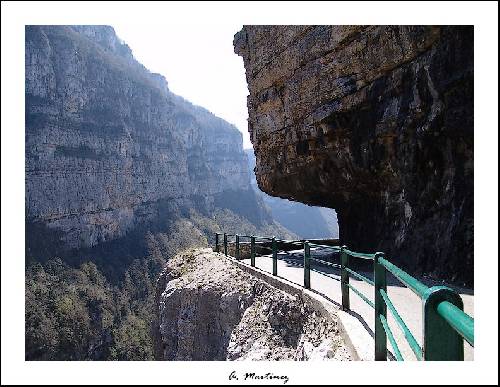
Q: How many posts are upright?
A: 9